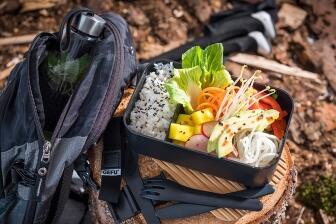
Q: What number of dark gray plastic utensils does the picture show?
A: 2